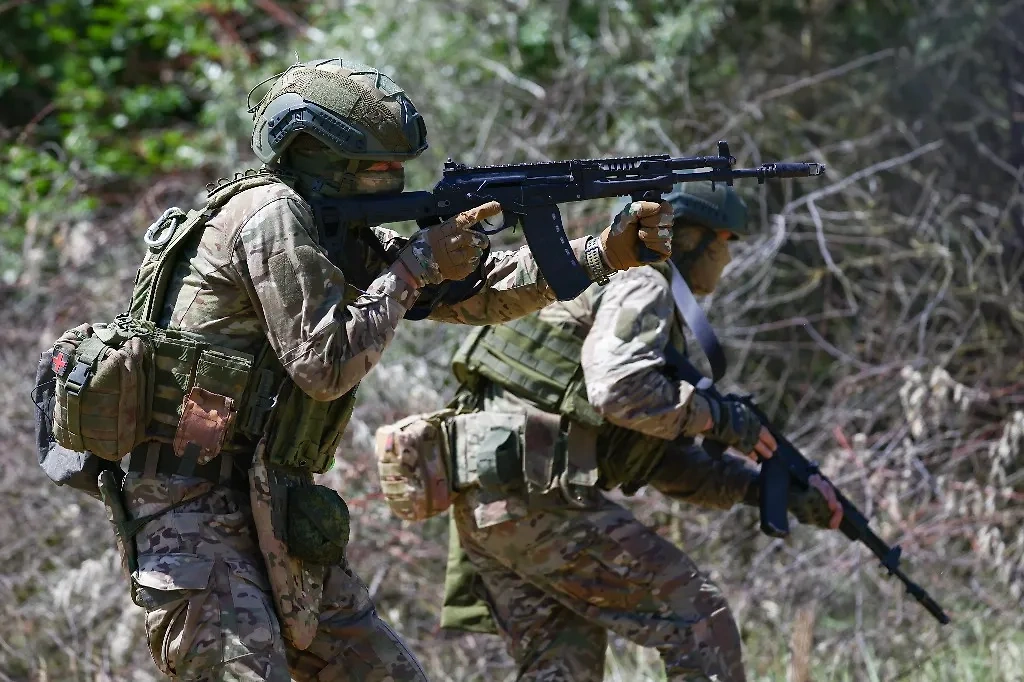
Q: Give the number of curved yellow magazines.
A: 0